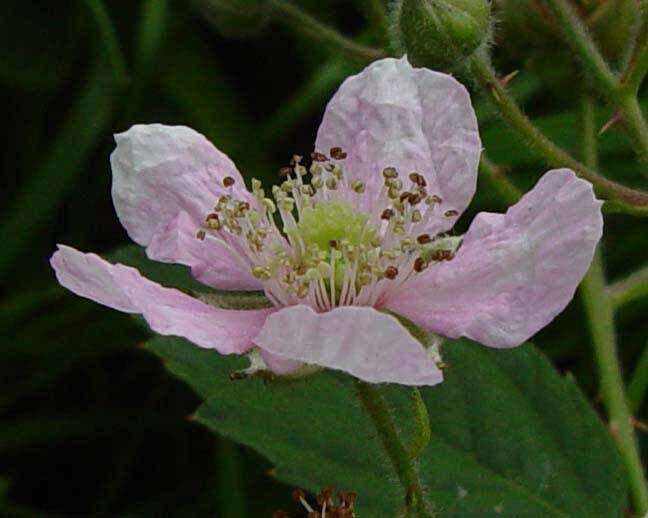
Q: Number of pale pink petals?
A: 5